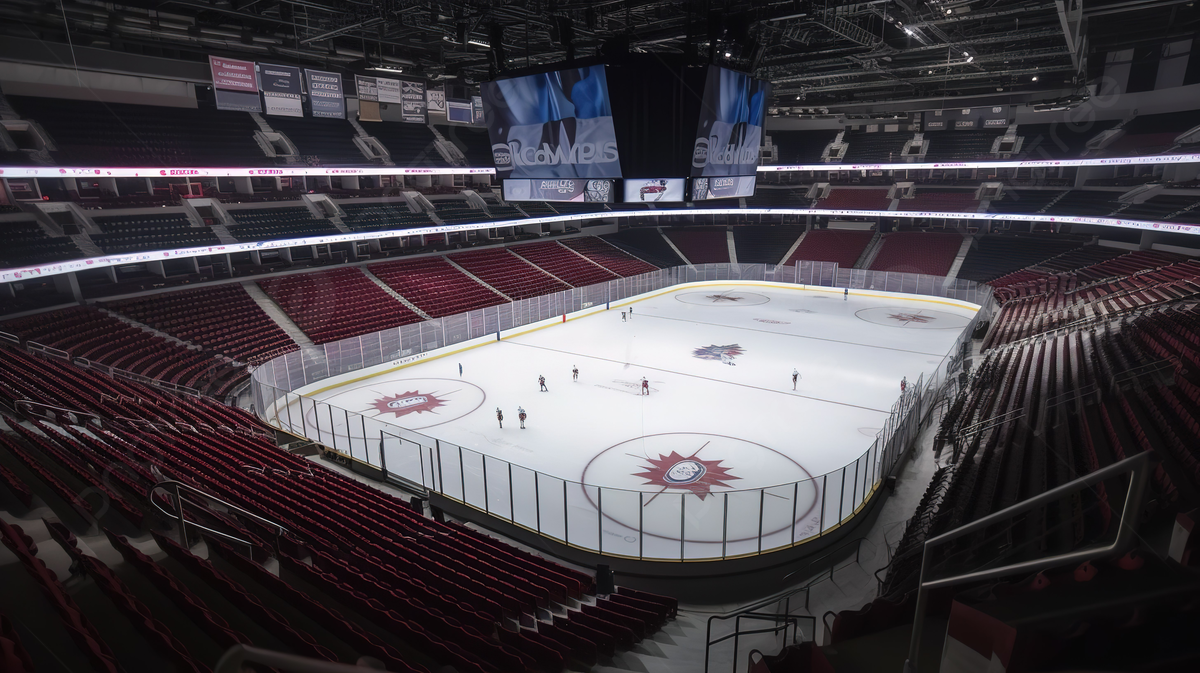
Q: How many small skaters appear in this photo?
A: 11